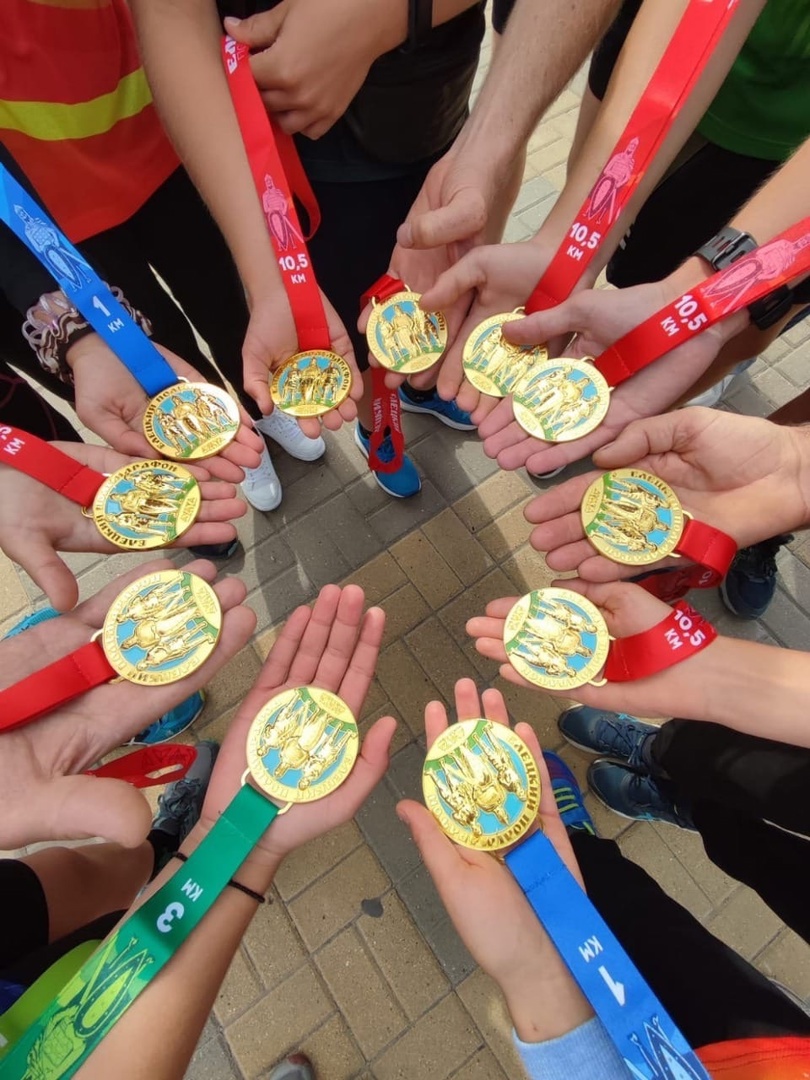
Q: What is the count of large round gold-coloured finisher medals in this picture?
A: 11